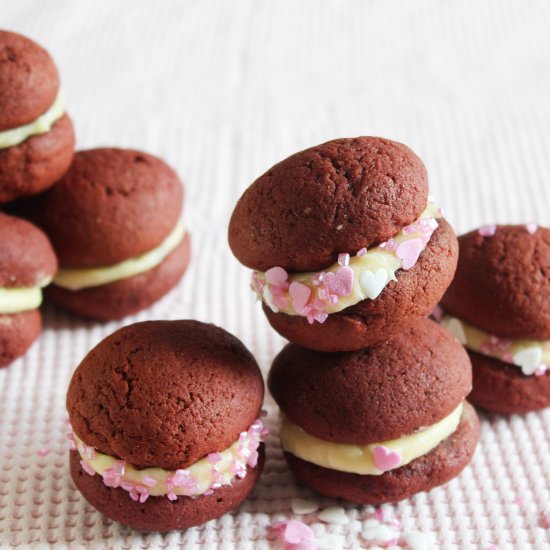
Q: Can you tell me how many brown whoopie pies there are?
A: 7